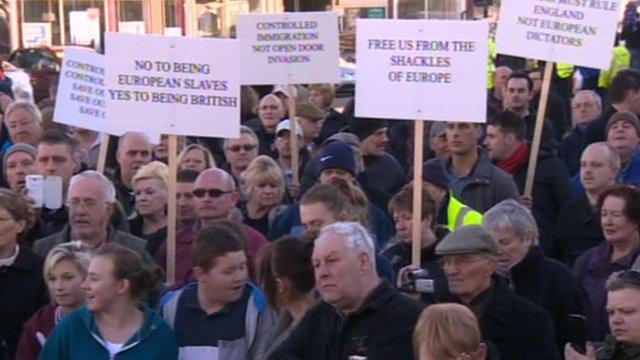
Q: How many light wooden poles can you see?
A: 5